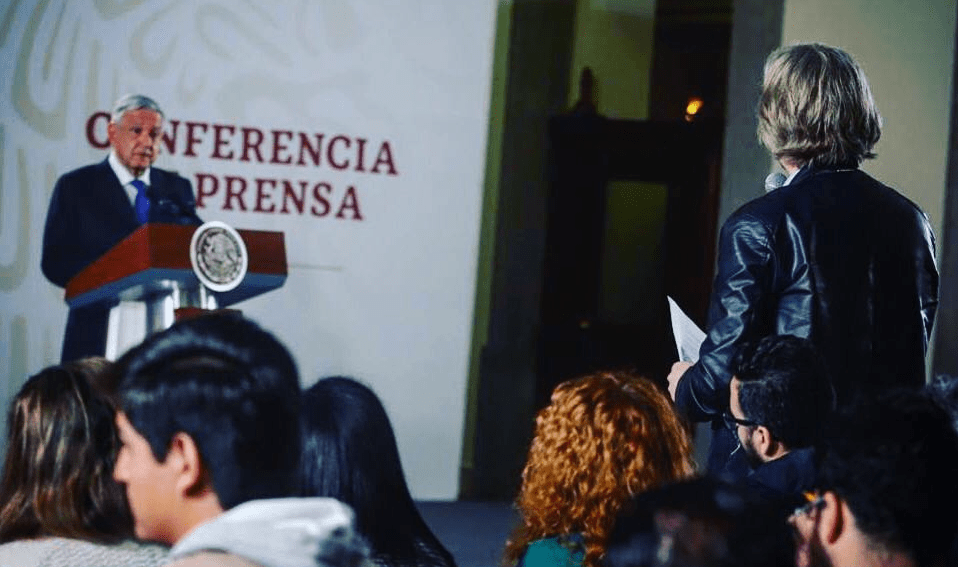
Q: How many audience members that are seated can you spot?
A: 7